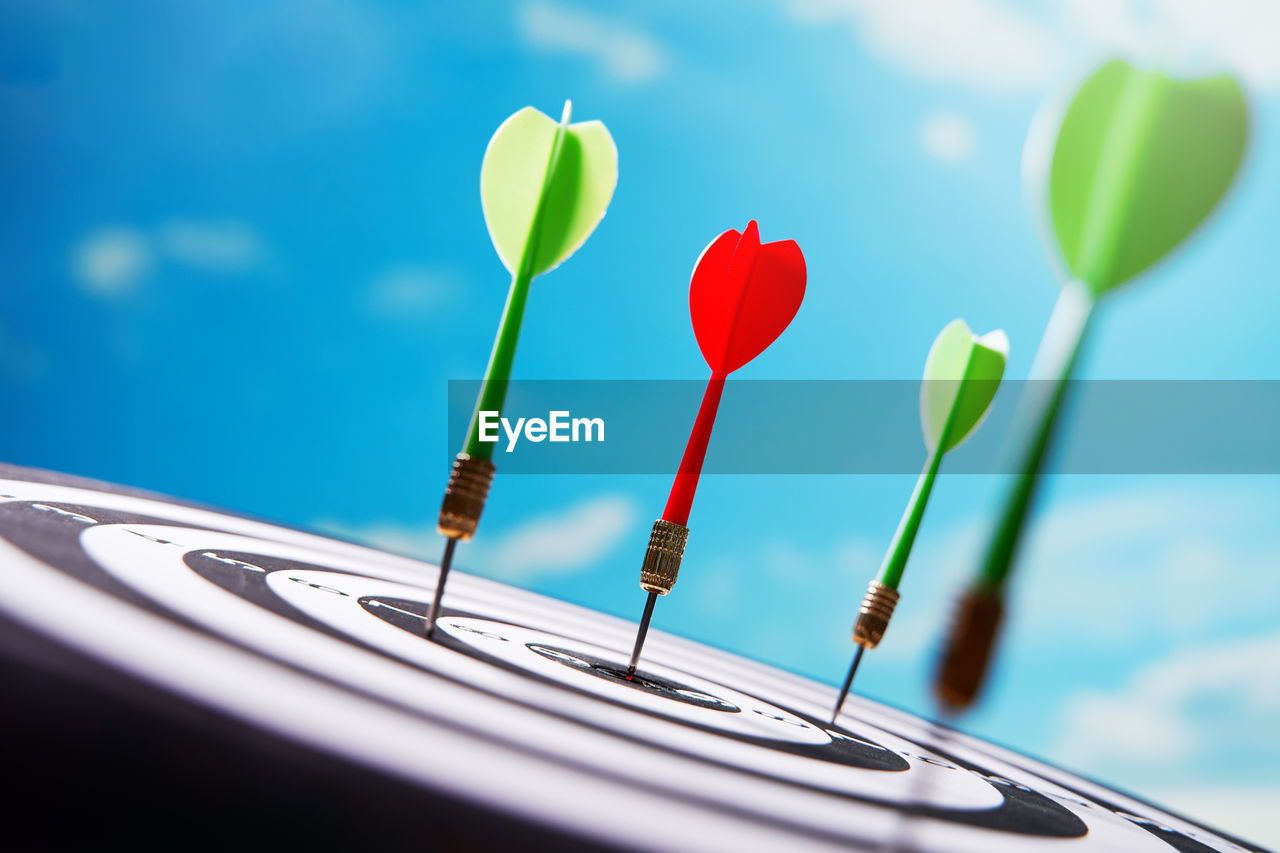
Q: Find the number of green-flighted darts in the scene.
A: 3